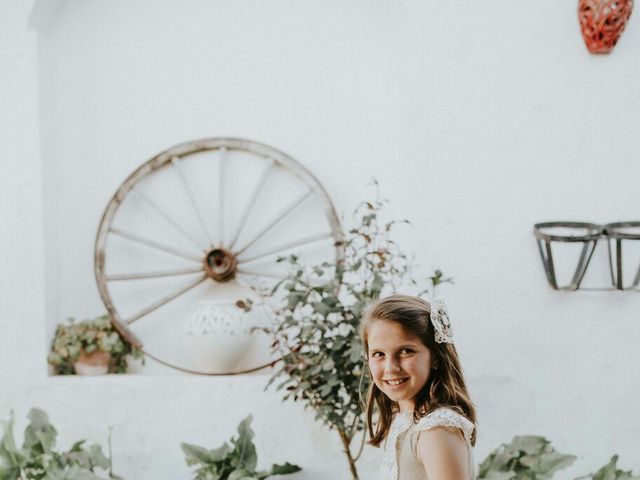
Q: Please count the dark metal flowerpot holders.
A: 2